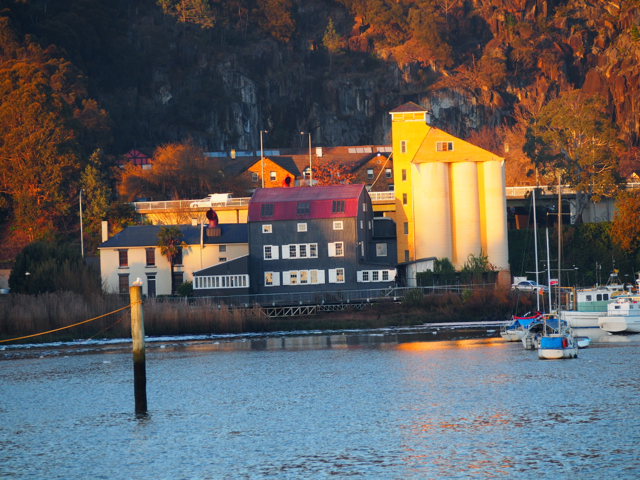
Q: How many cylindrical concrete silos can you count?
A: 3